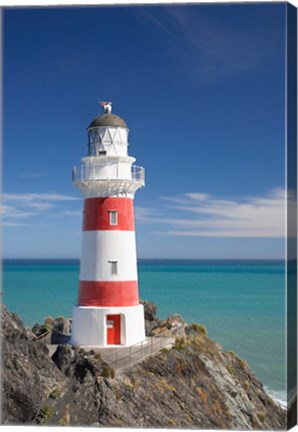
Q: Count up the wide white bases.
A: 1